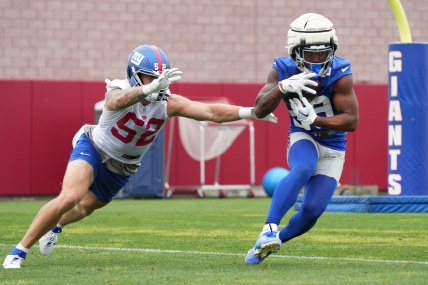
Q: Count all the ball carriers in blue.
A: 1